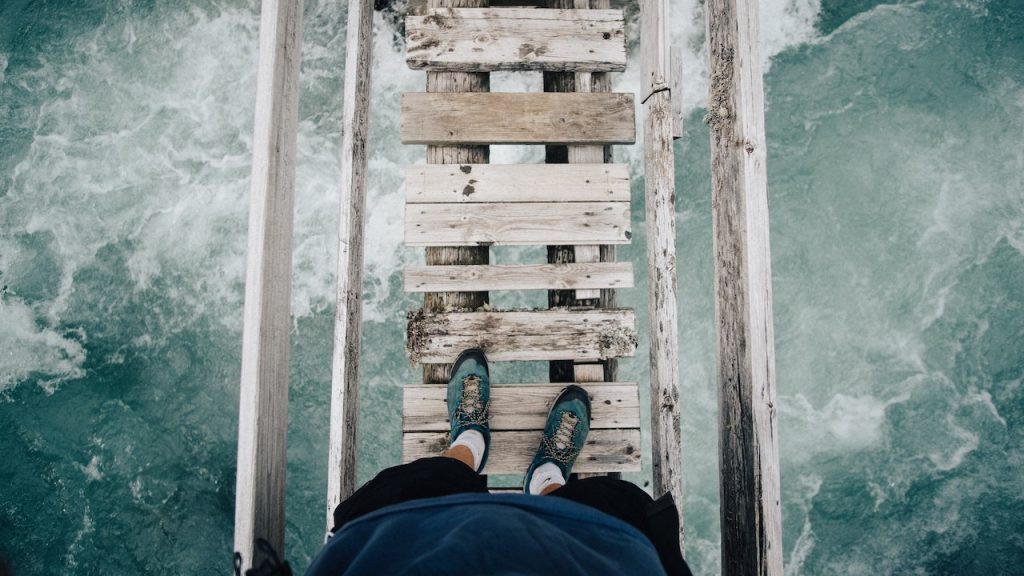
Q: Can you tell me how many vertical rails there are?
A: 4